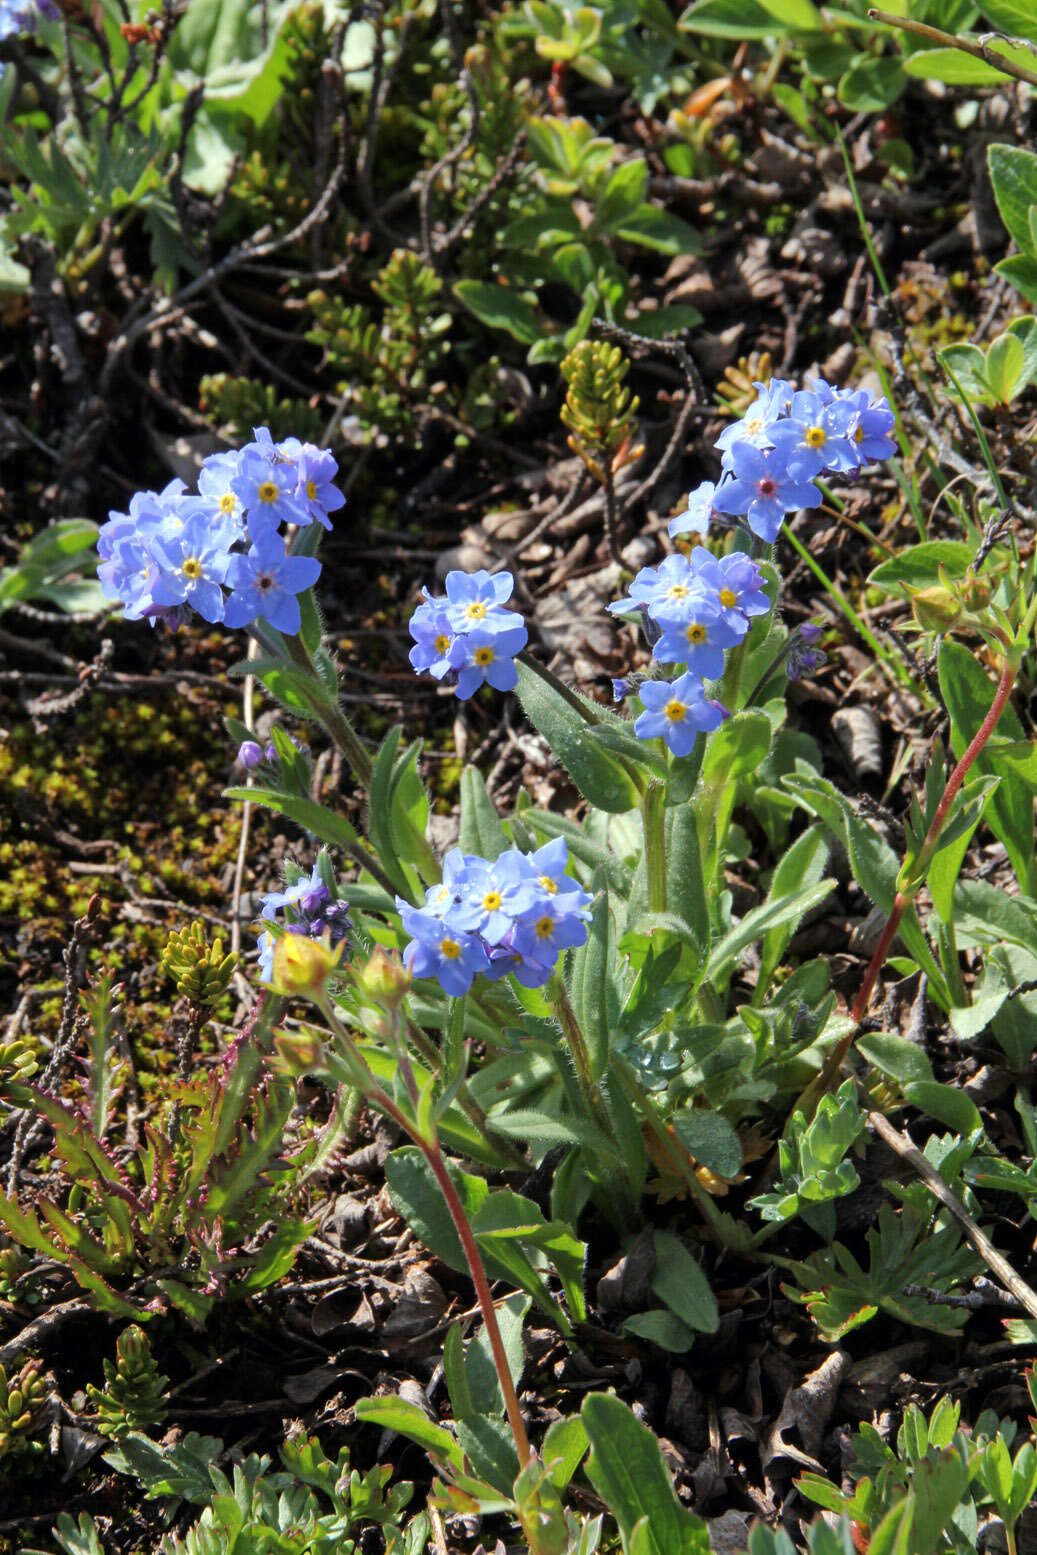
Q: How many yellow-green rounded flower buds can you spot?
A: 5